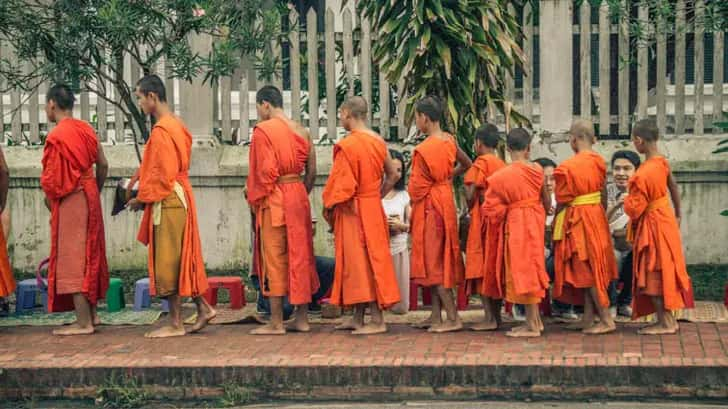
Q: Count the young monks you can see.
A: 9